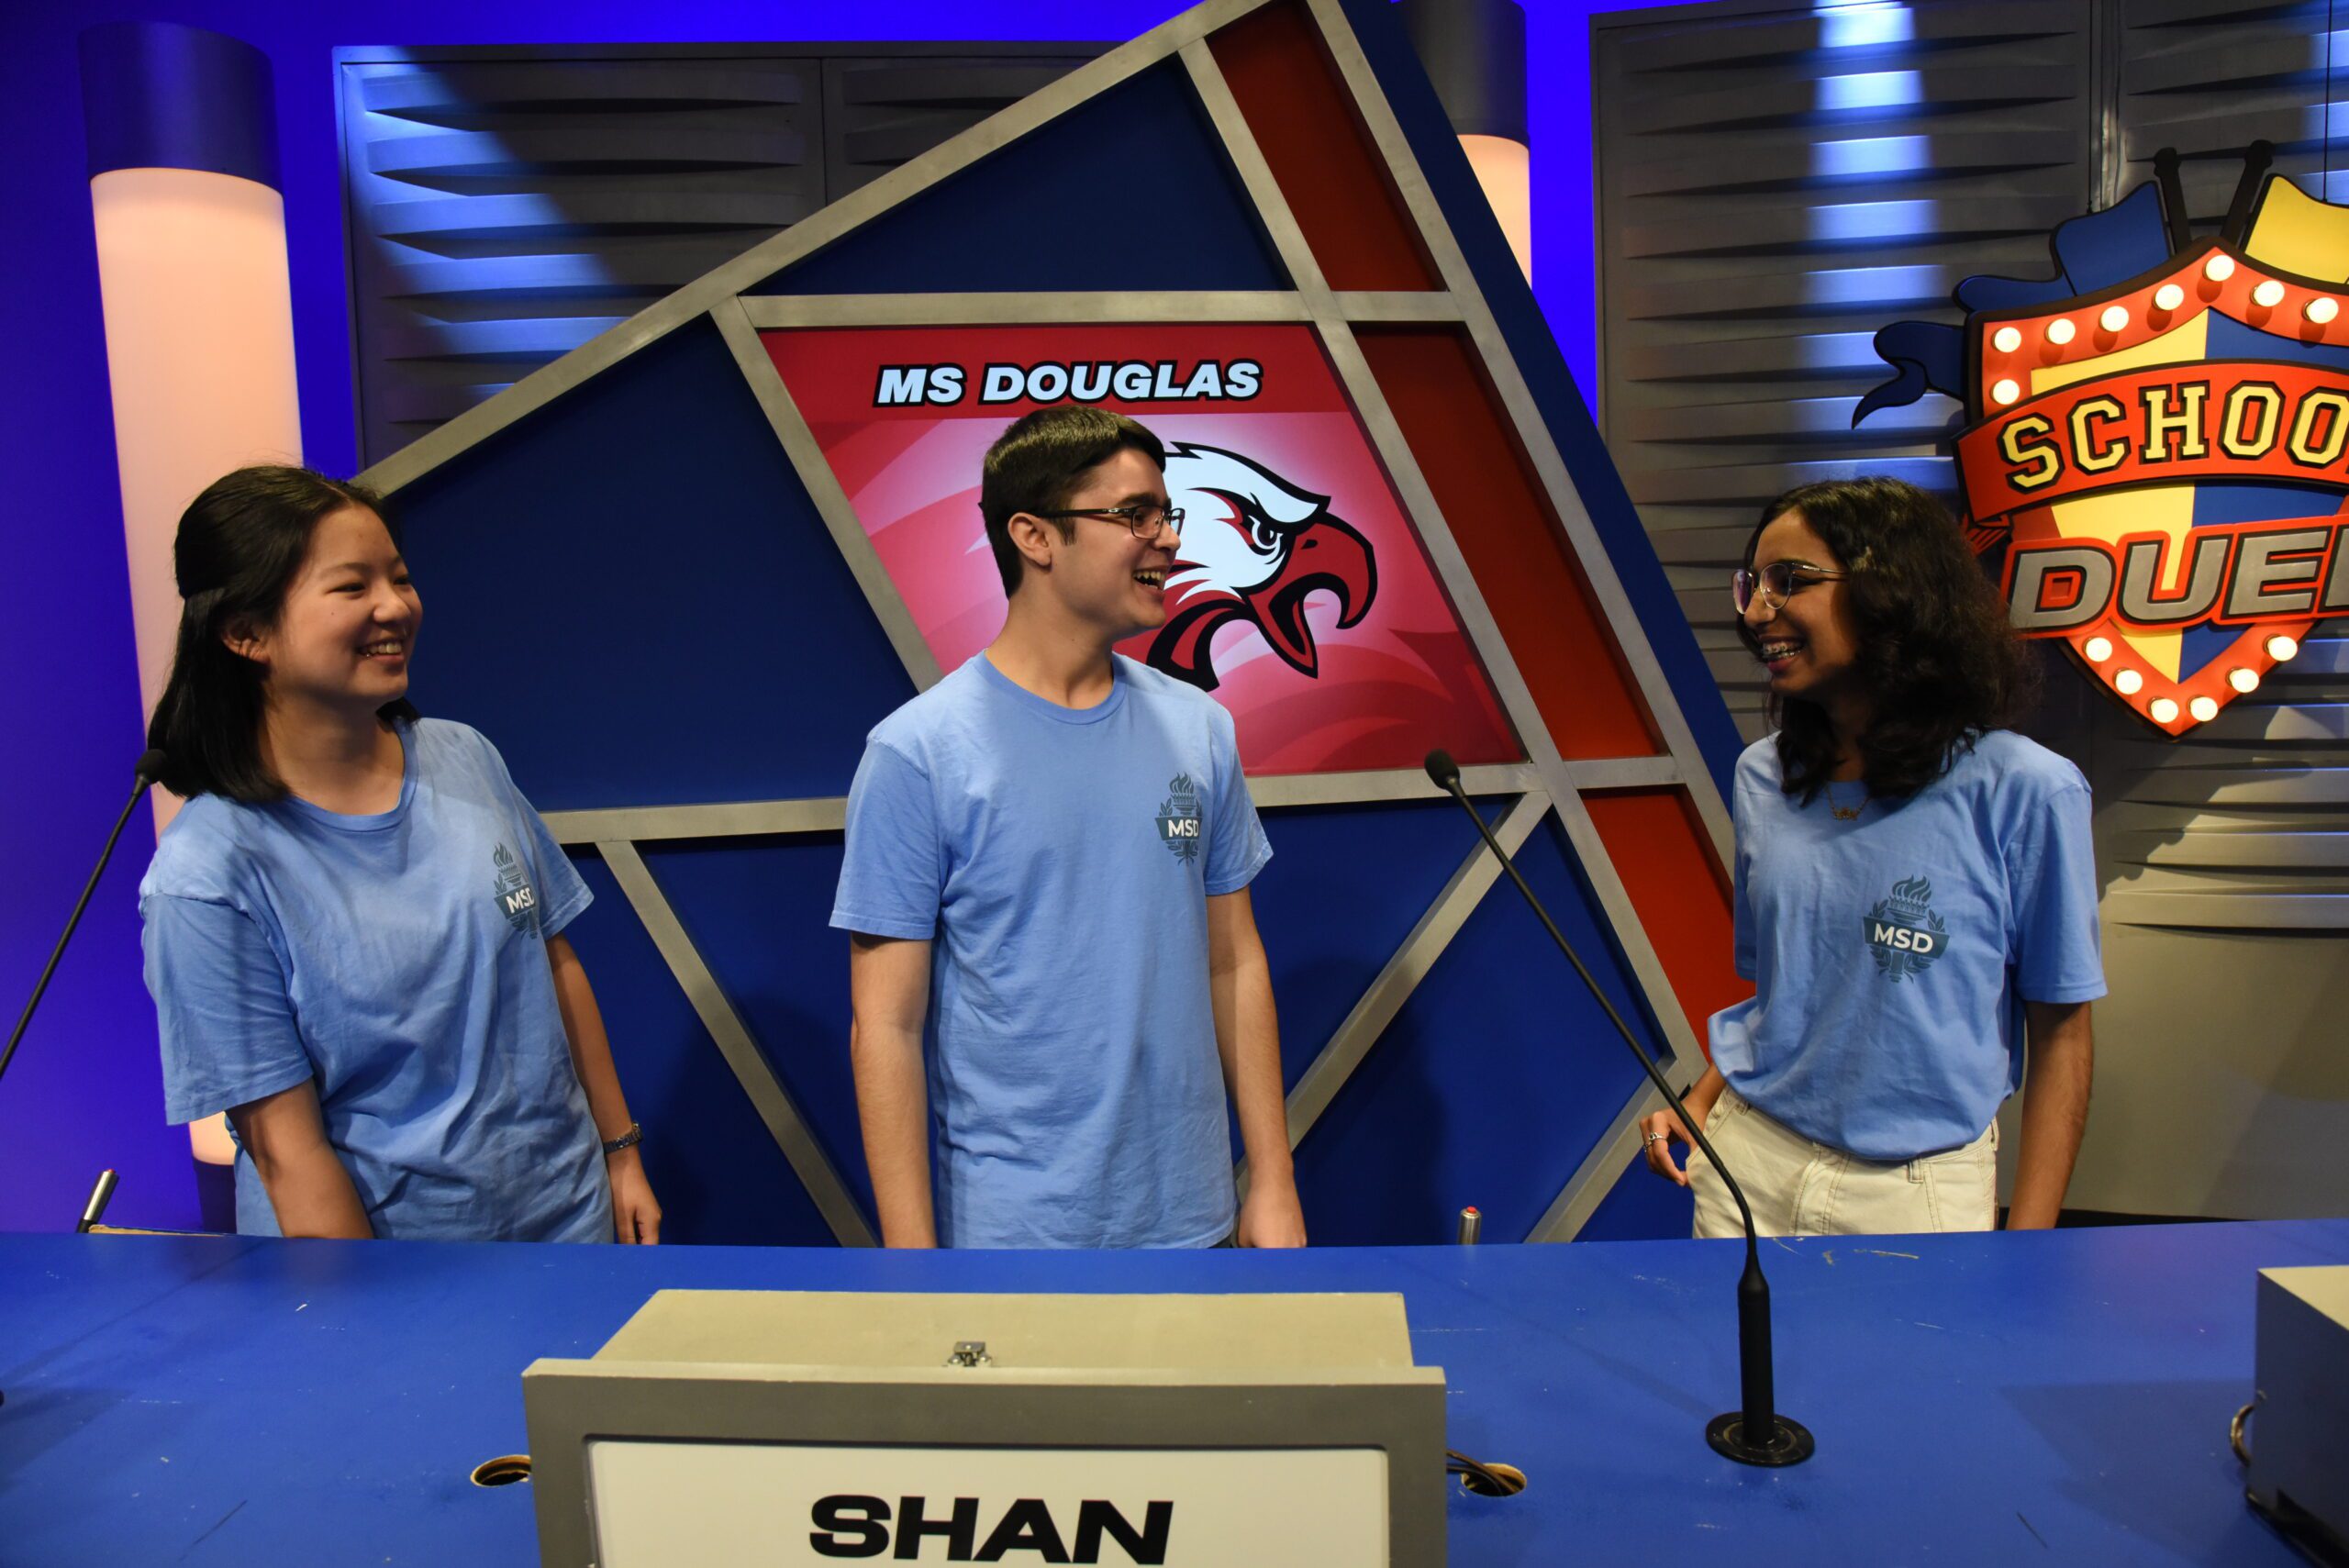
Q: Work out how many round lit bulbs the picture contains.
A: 14